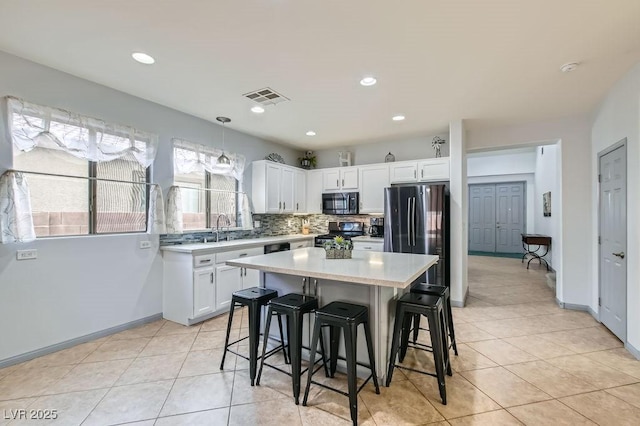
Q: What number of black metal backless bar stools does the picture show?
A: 5